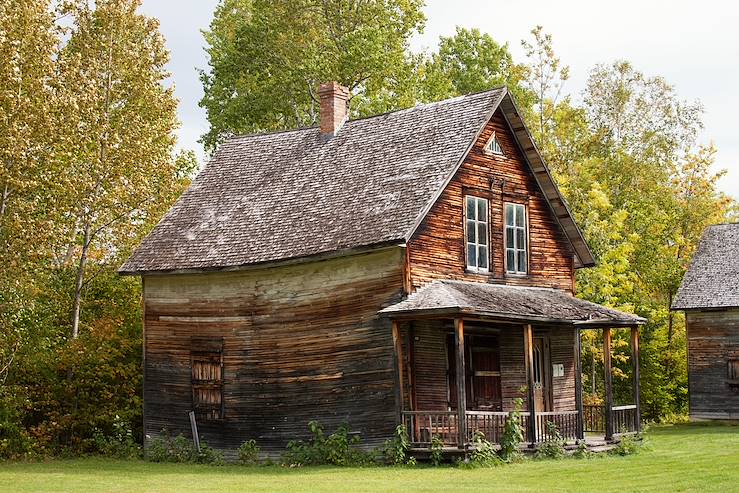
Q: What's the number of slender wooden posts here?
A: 6